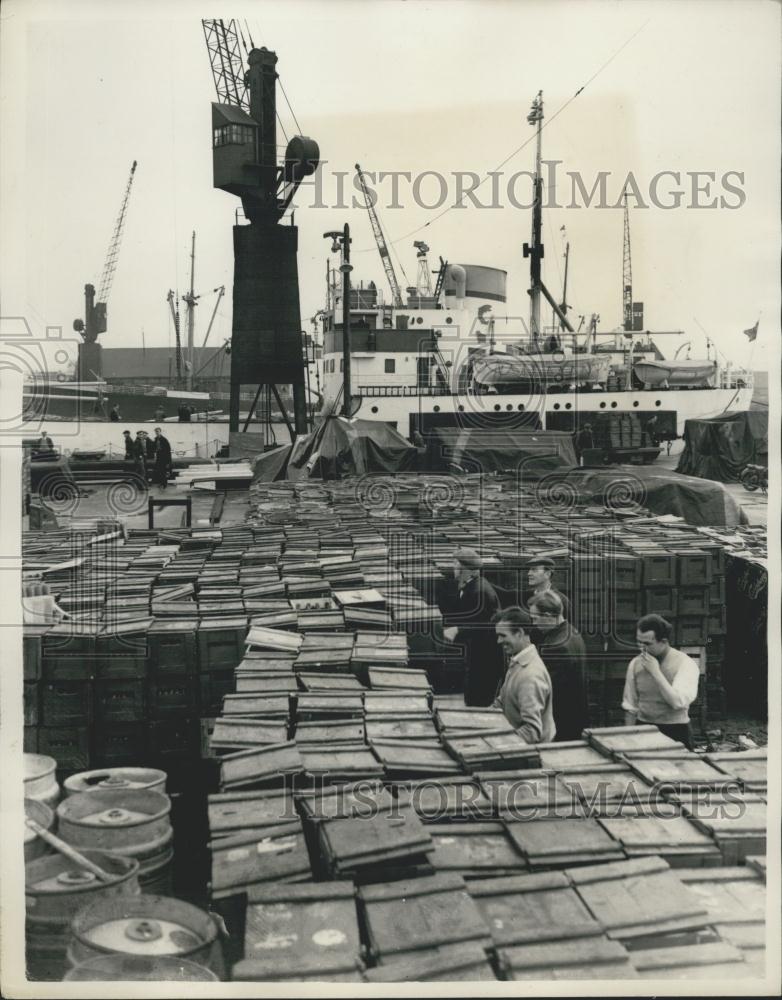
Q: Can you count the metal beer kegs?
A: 7